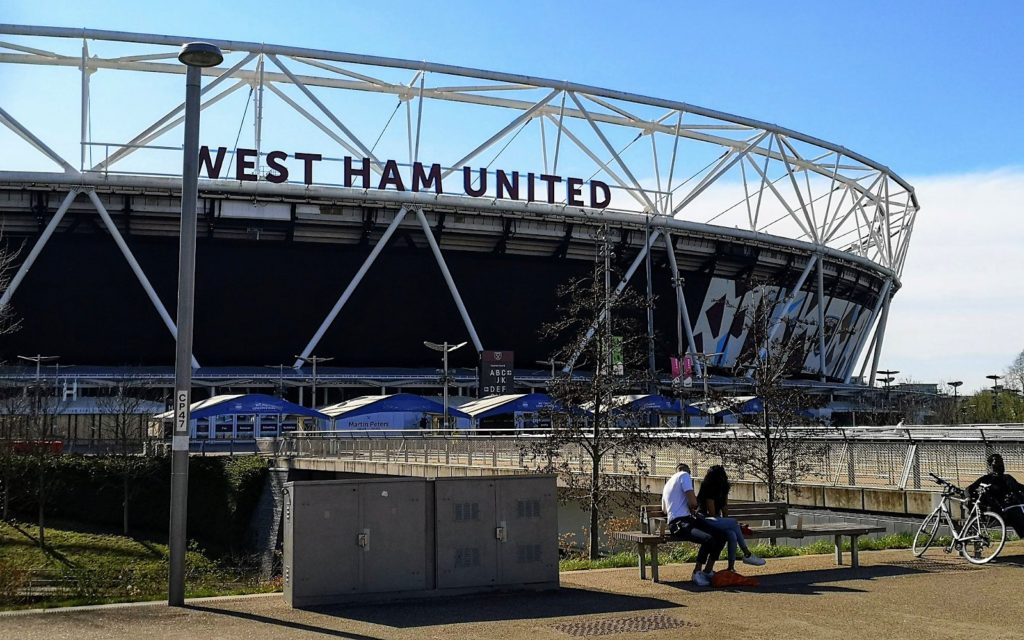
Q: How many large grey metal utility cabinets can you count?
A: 2